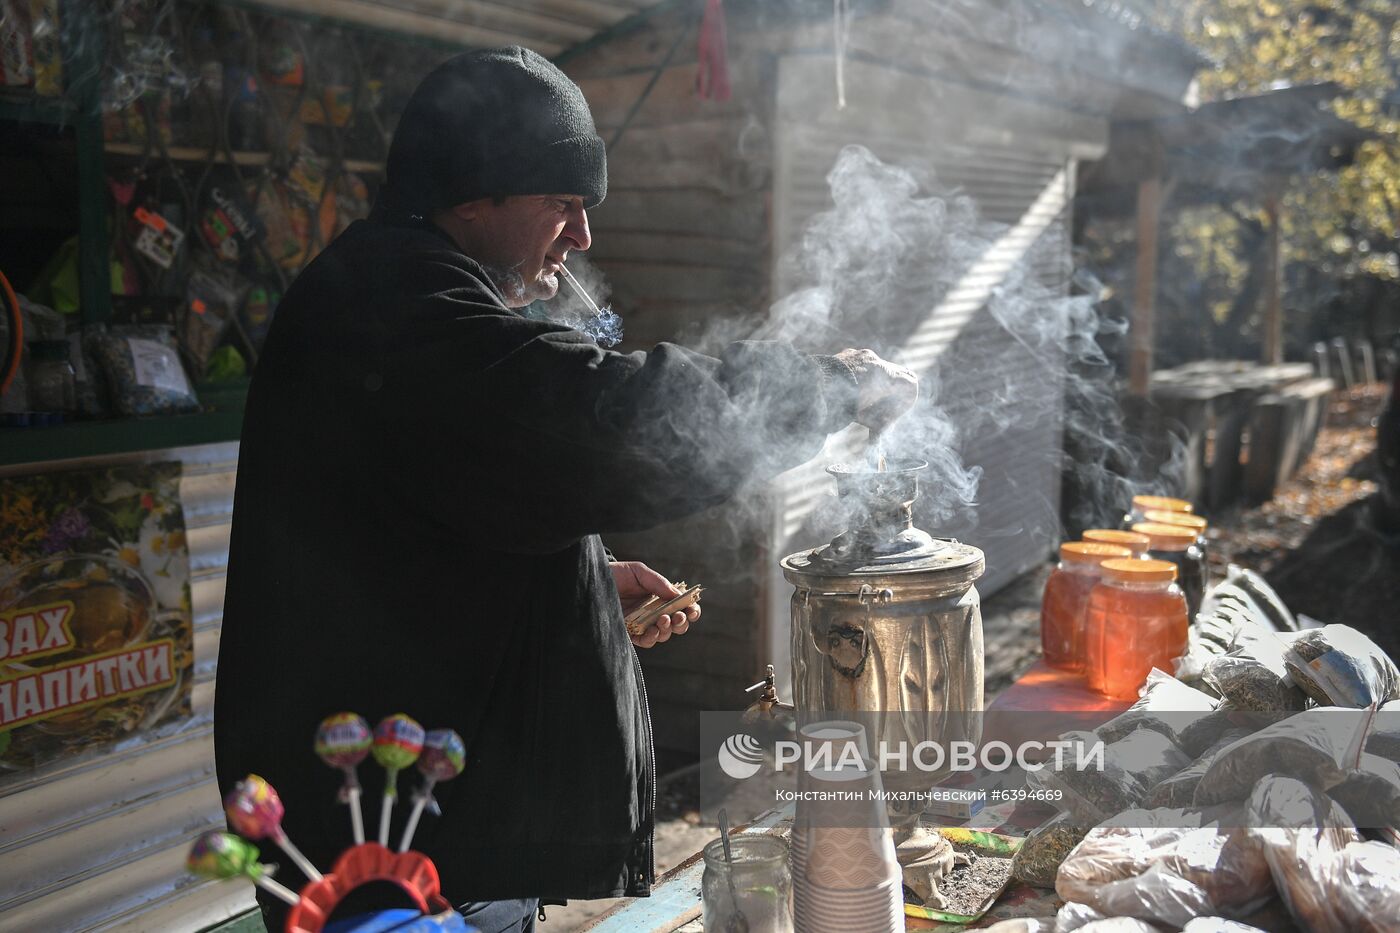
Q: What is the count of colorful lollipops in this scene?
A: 5